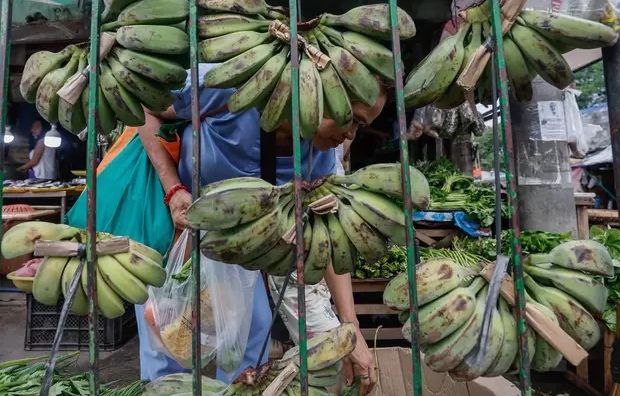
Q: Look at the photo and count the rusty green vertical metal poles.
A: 6